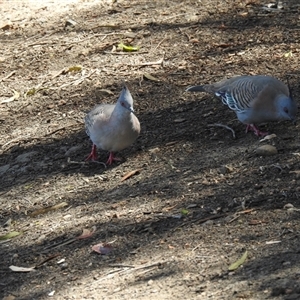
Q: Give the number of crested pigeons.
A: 2